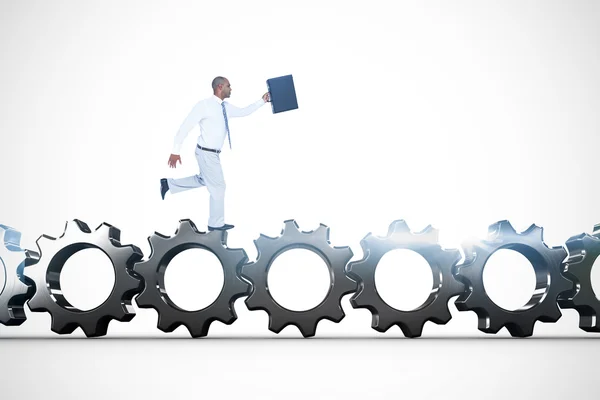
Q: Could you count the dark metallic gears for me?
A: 7